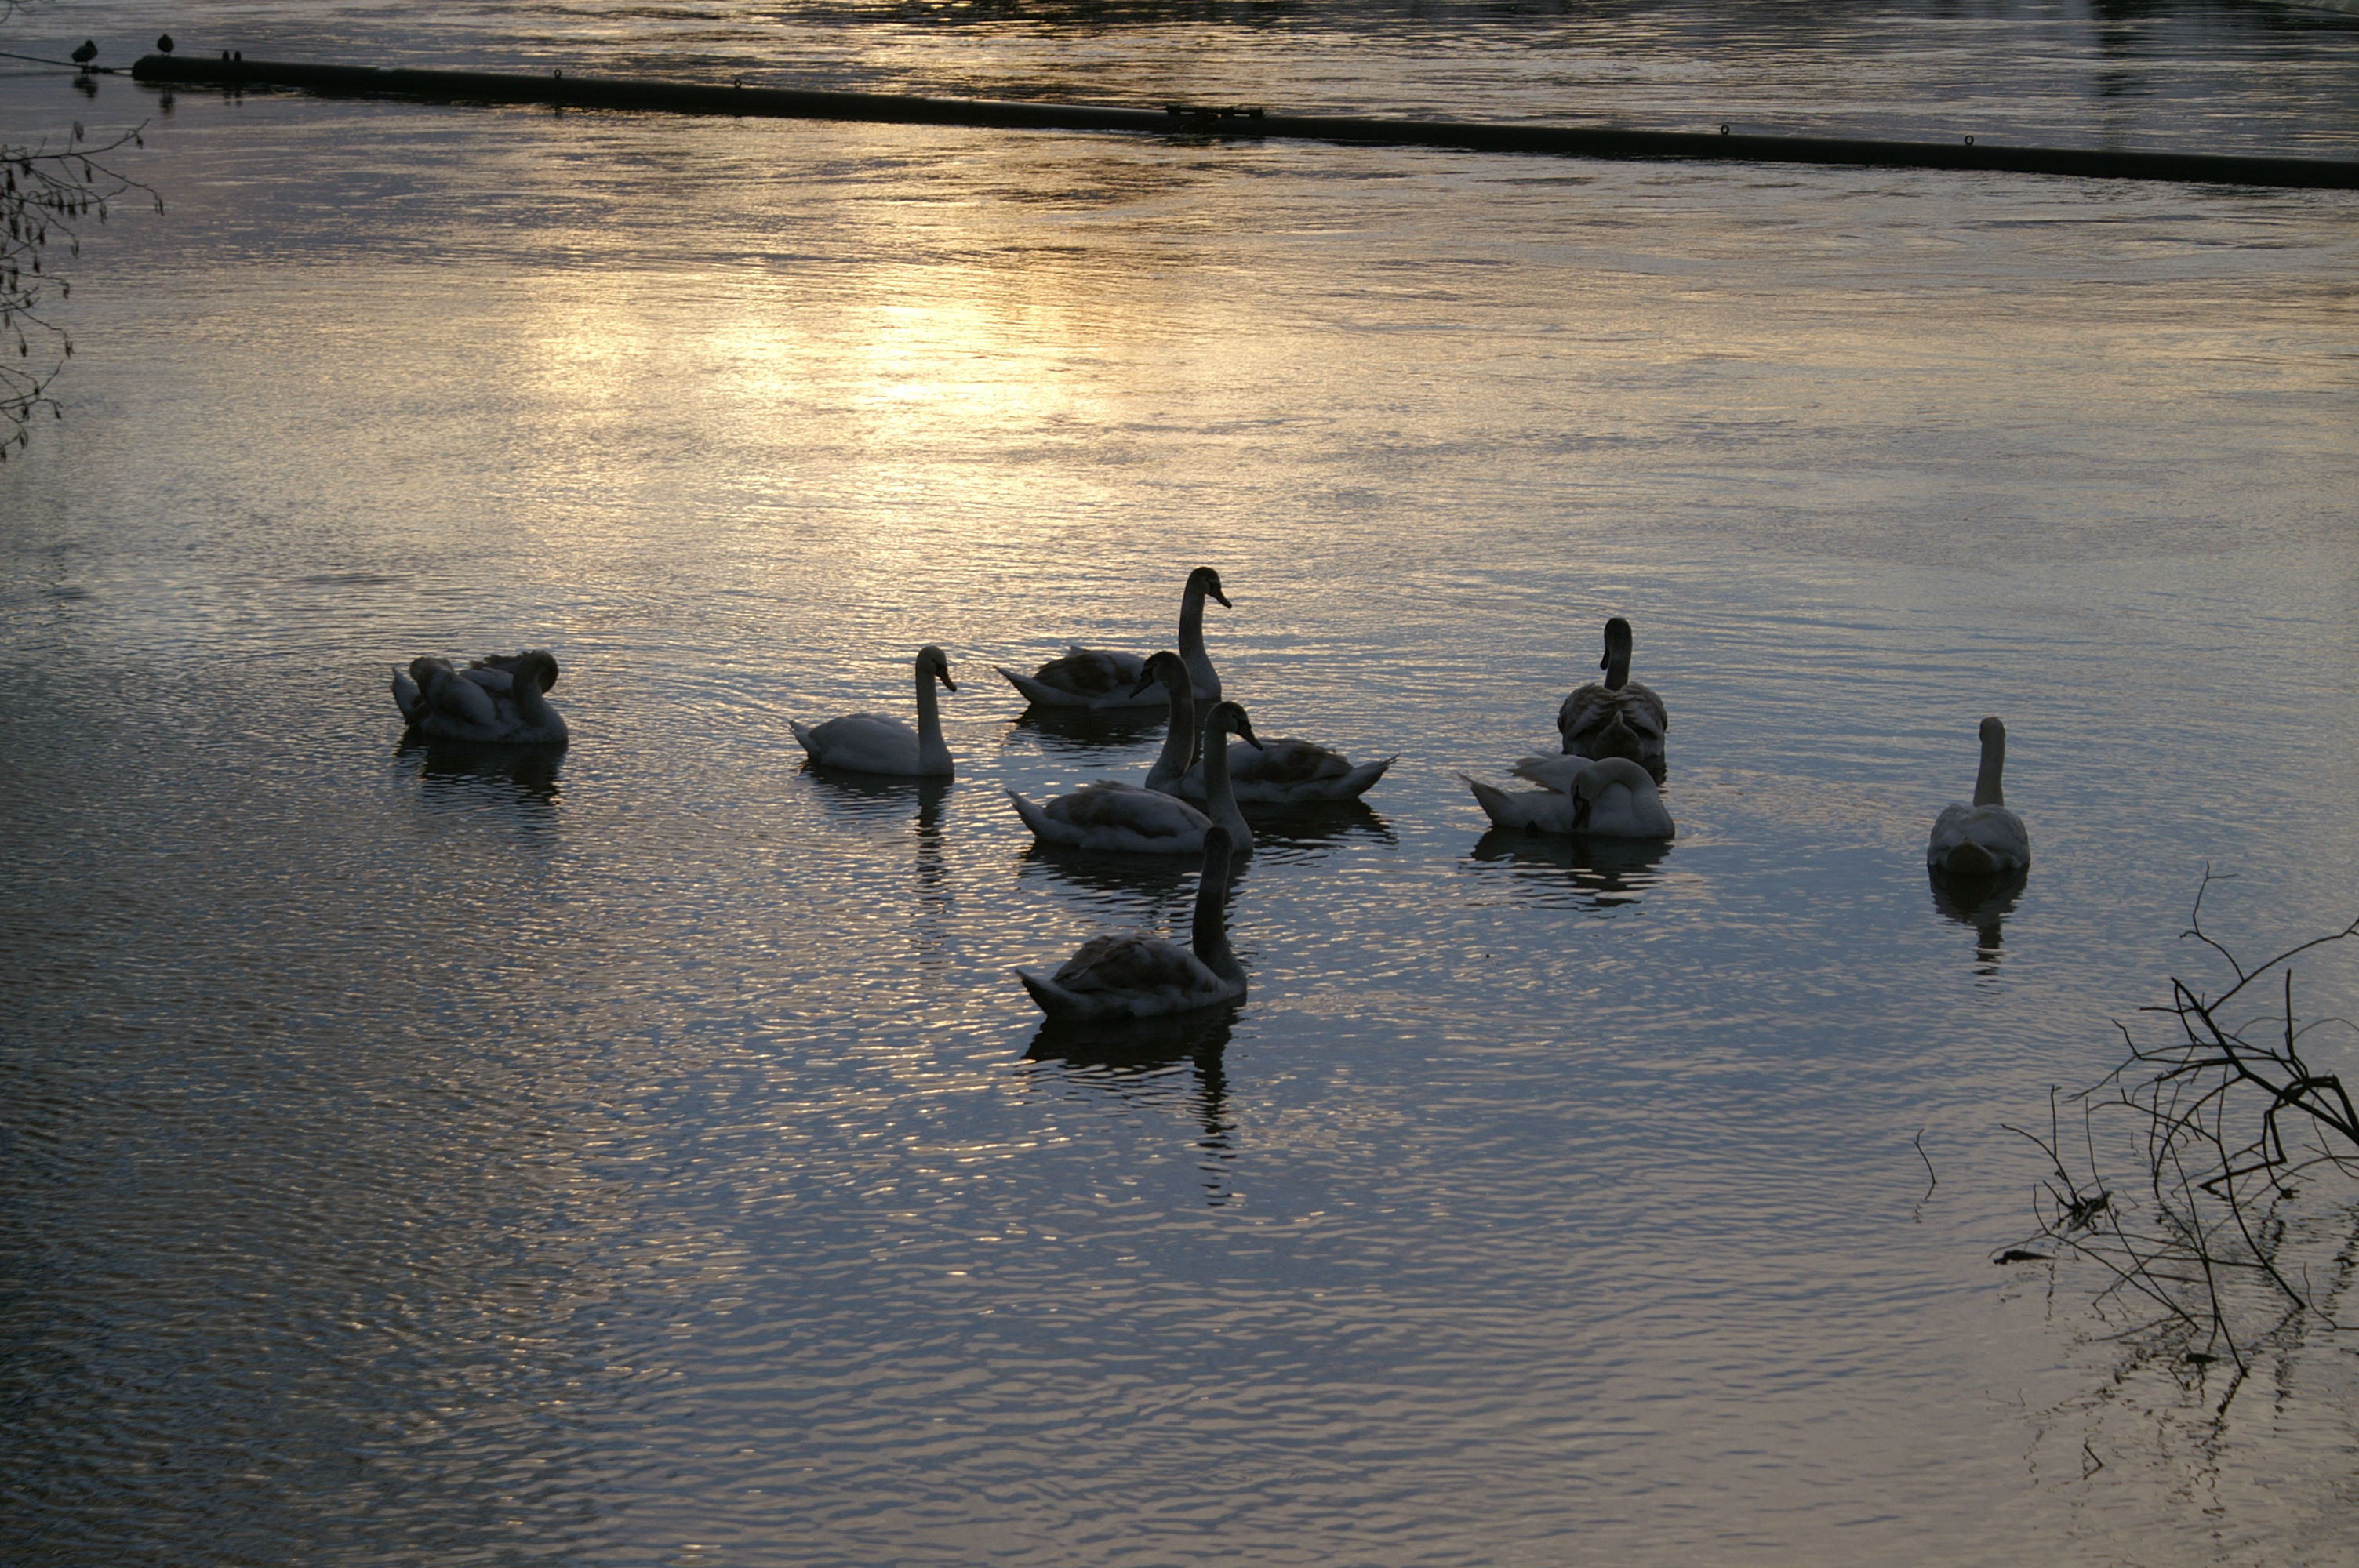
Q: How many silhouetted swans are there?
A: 9